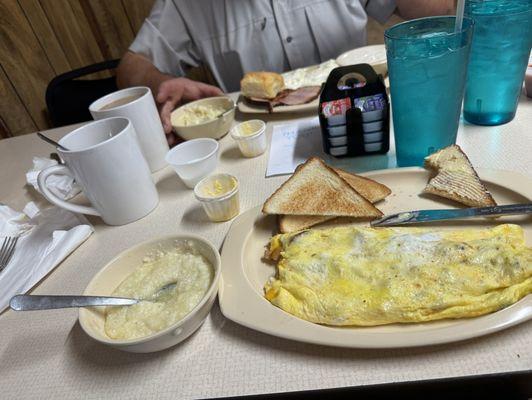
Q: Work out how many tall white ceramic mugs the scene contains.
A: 2